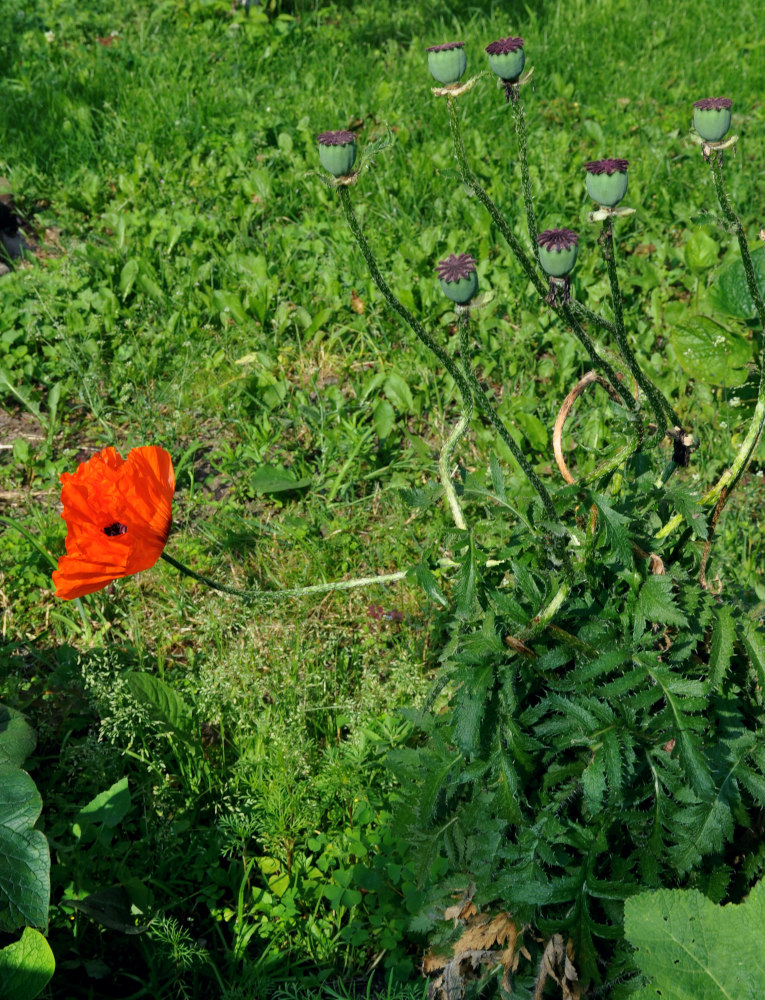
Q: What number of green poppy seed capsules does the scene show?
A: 7